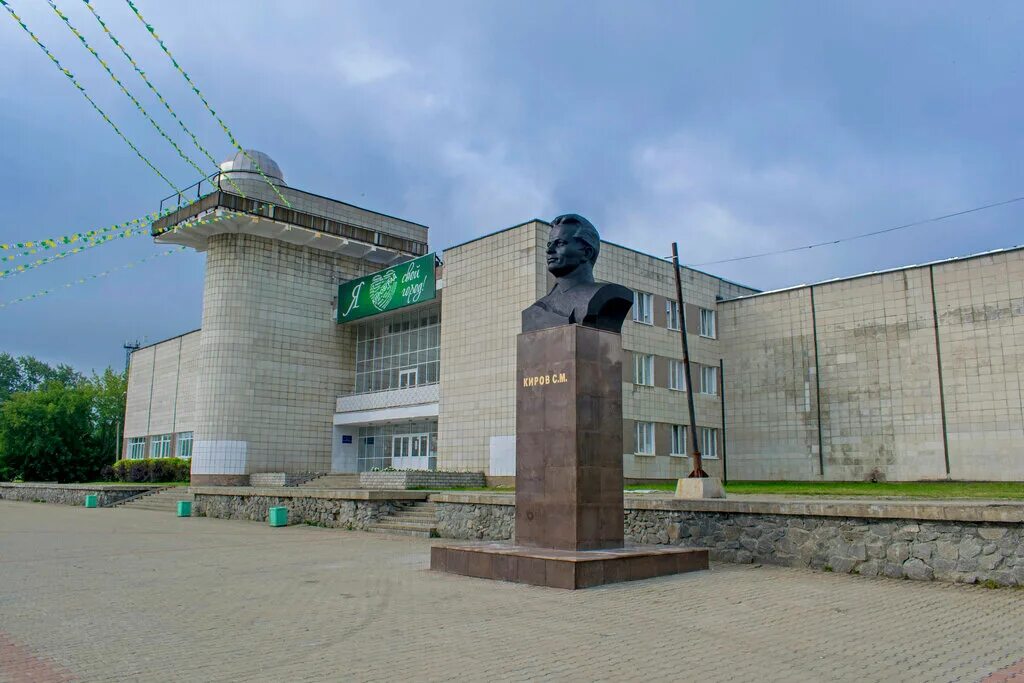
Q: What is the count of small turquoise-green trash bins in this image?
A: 3